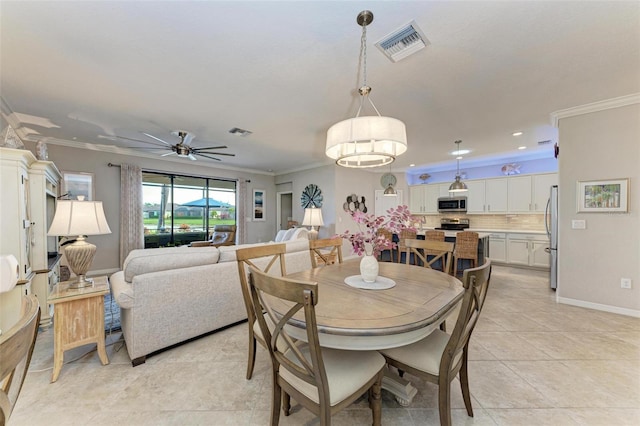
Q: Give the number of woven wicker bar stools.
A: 4